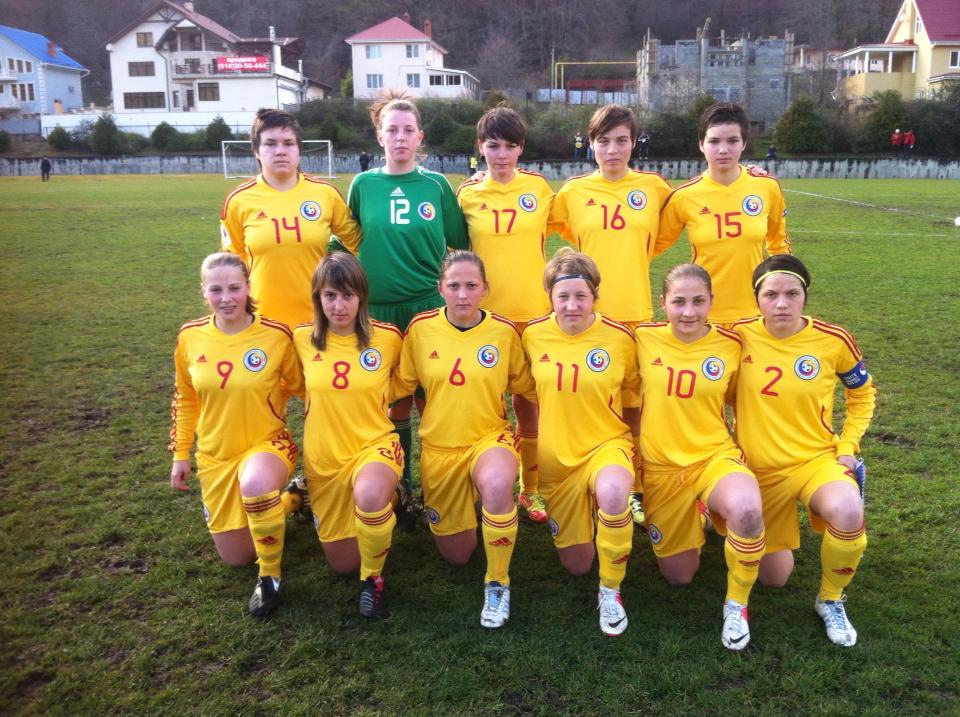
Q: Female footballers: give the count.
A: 11